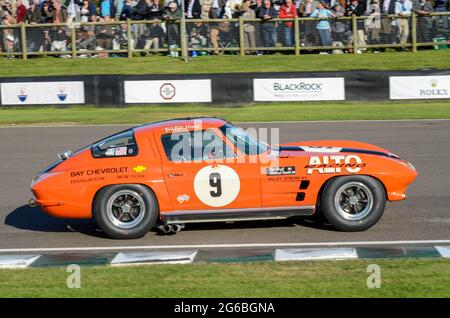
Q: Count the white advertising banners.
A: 4